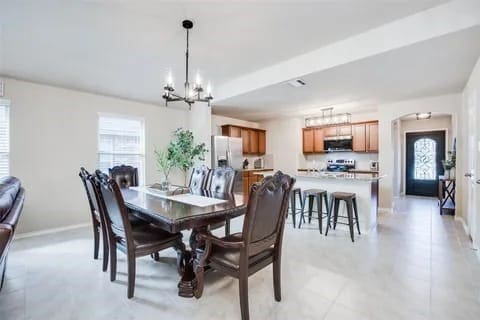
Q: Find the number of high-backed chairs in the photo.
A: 6